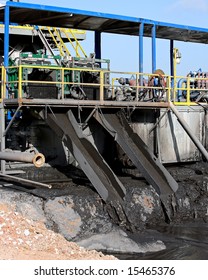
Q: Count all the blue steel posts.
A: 5